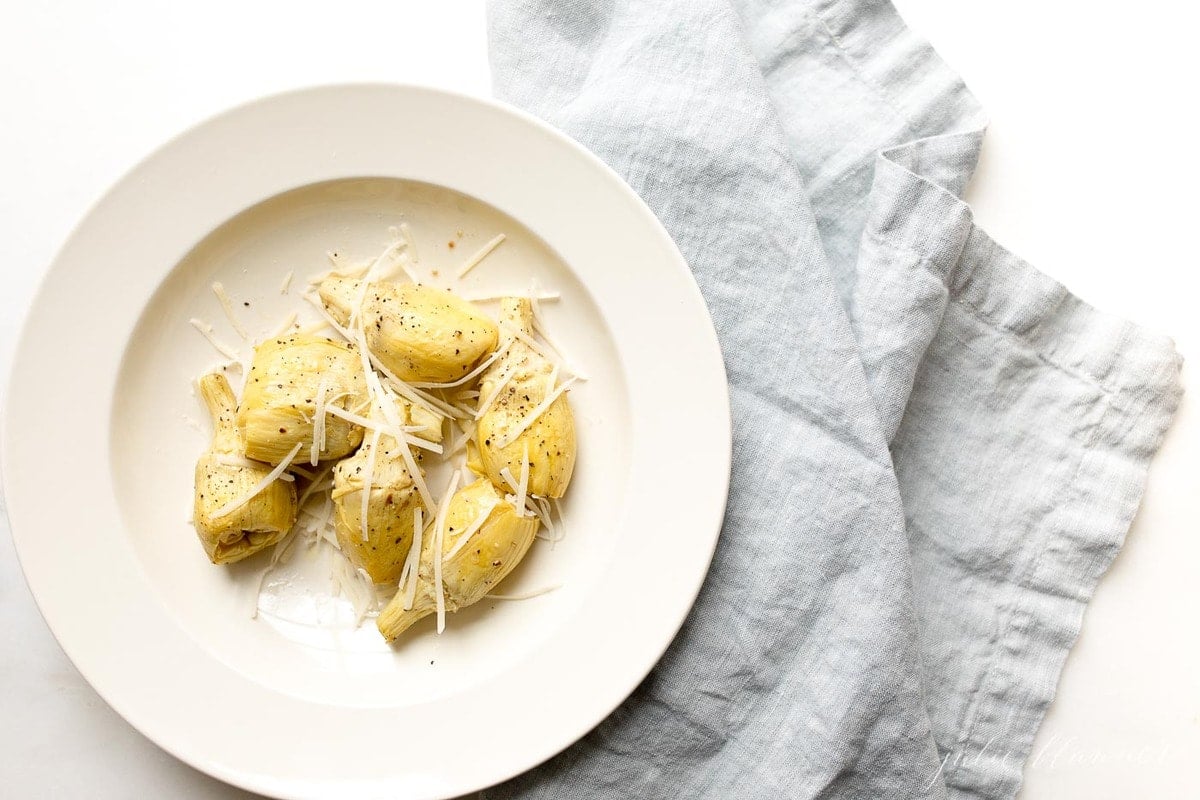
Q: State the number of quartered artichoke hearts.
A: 6